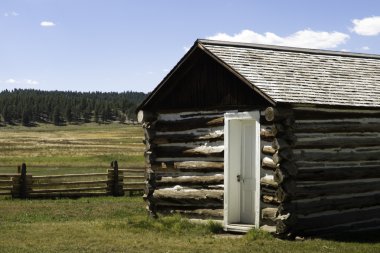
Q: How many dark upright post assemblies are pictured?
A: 2